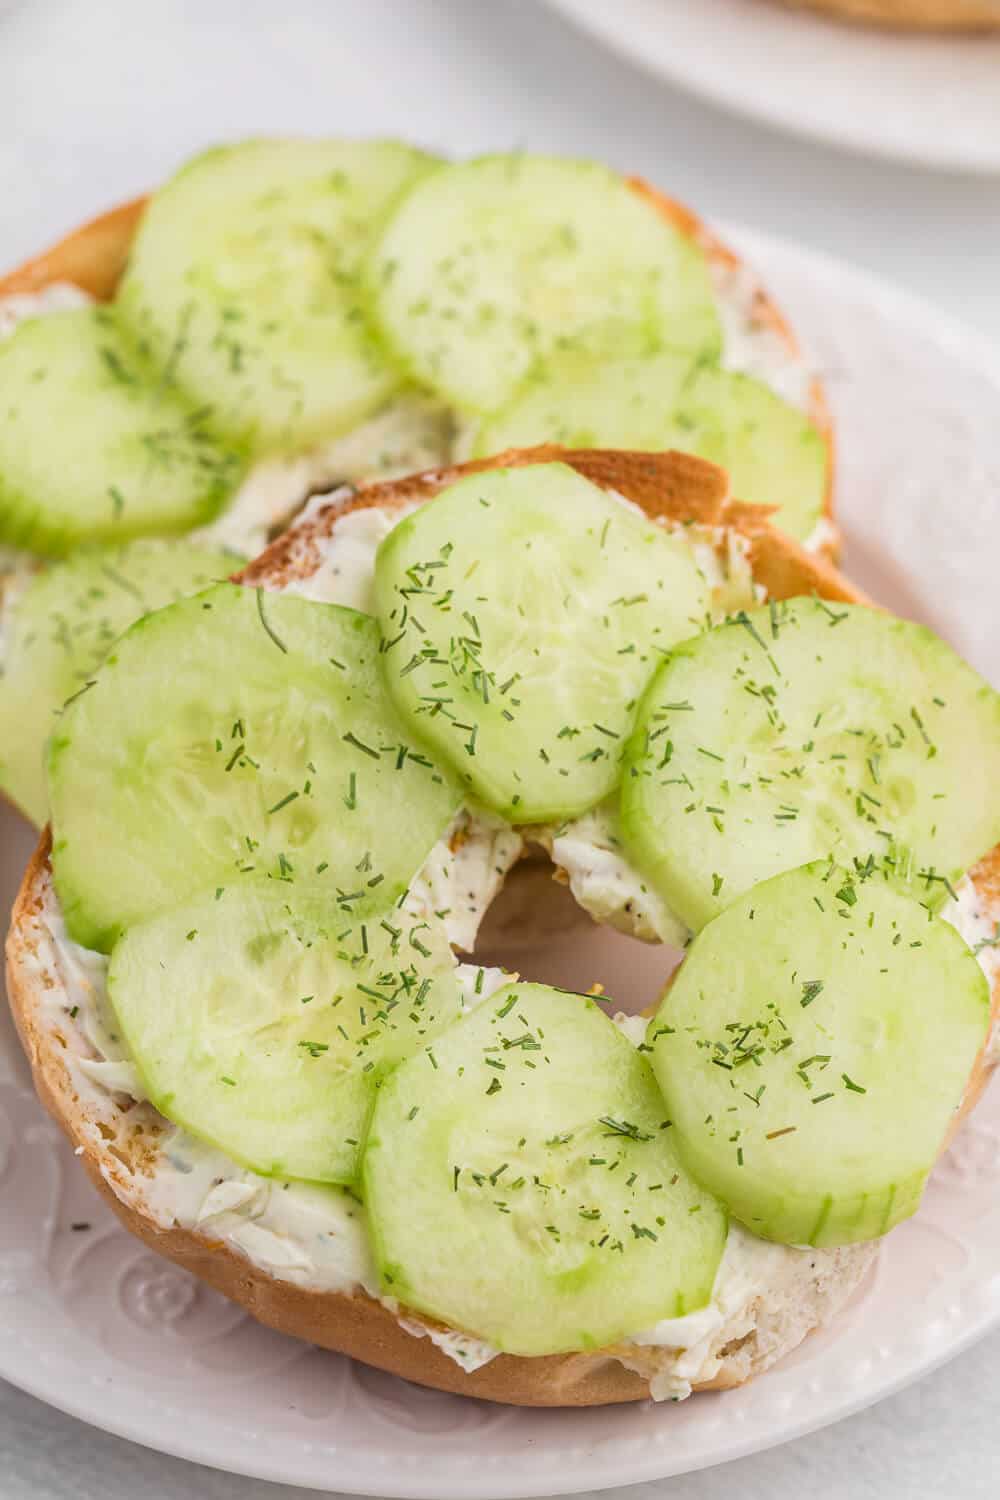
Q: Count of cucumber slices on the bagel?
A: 11